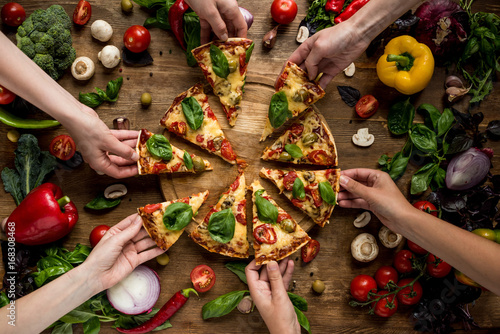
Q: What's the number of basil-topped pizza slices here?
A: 9